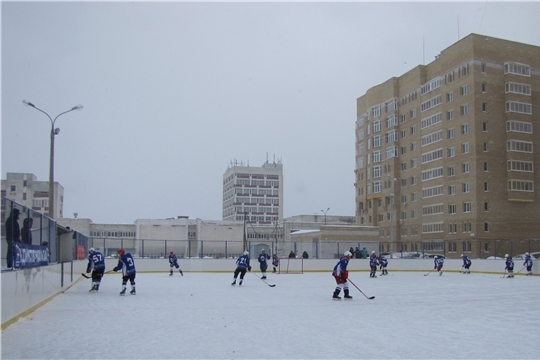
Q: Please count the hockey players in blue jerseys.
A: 13